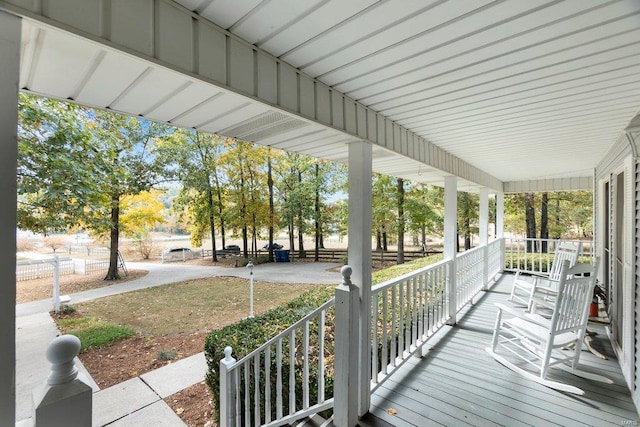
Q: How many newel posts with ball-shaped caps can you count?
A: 3